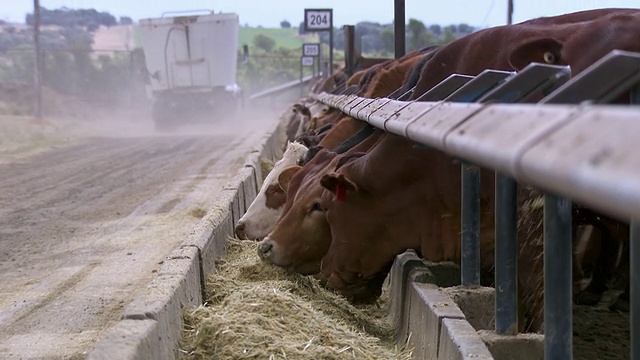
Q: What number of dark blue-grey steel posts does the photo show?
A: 4